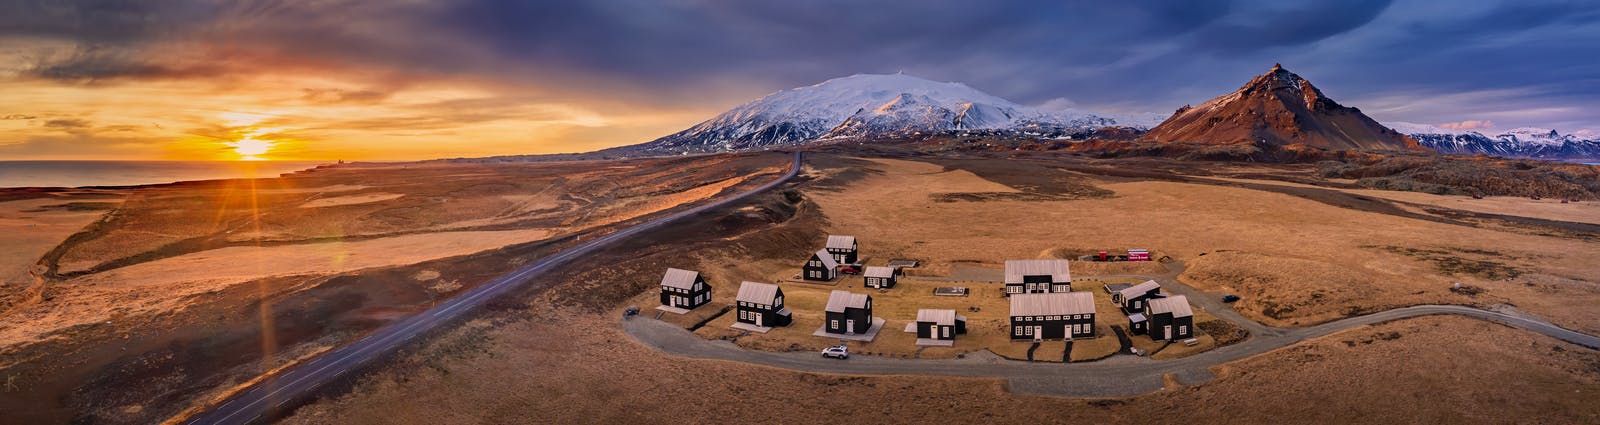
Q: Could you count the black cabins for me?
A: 11